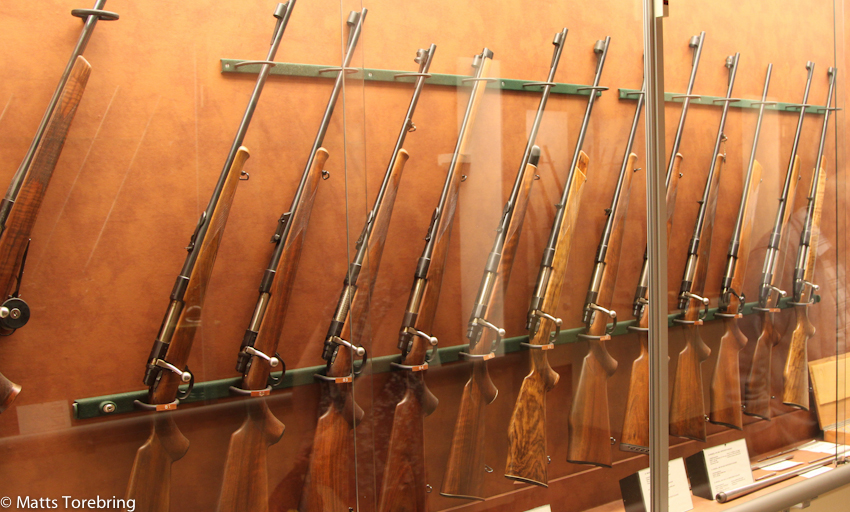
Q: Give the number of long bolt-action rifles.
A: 13